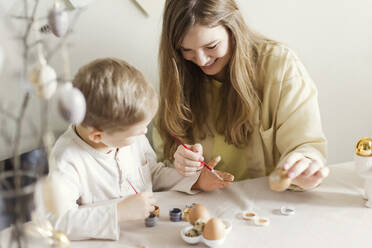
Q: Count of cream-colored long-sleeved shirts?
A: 1